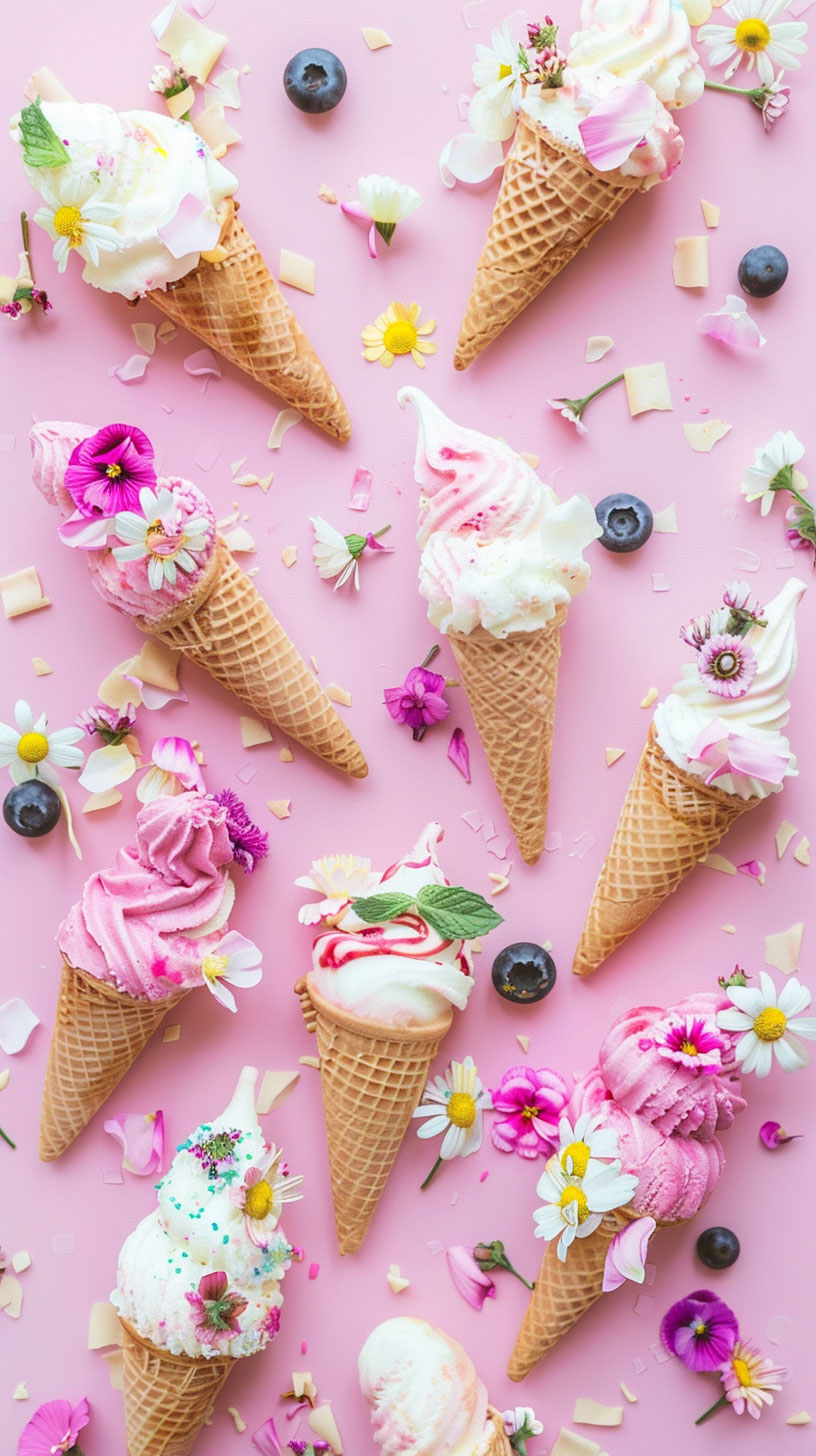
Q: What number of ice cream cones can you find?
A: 10